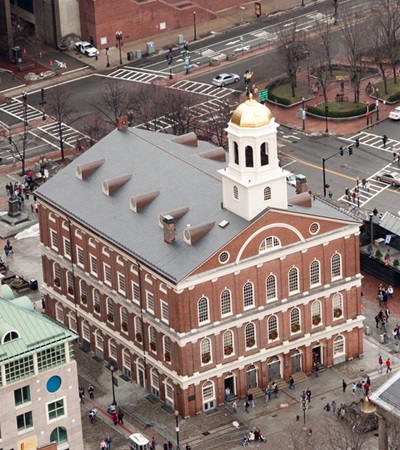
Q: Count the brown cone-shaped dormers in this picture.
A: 8